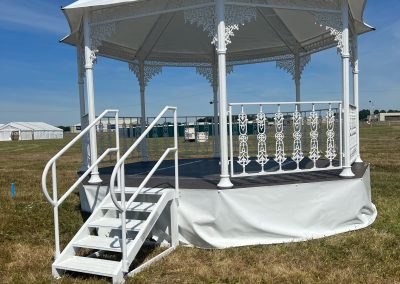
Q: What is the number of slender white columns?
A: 8